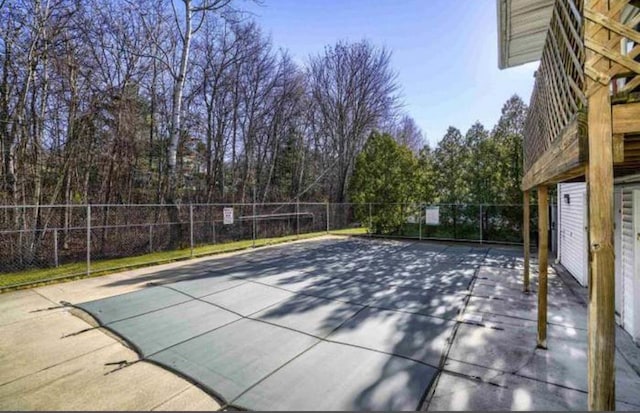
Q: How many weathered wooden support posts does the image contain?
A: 3